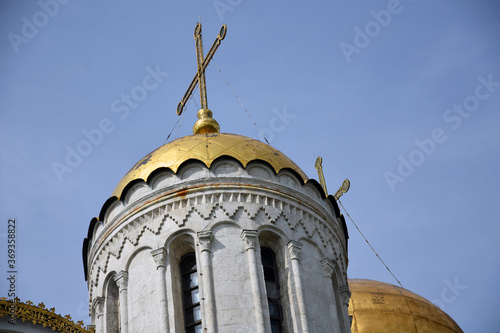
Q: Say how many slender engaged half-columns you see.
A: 8